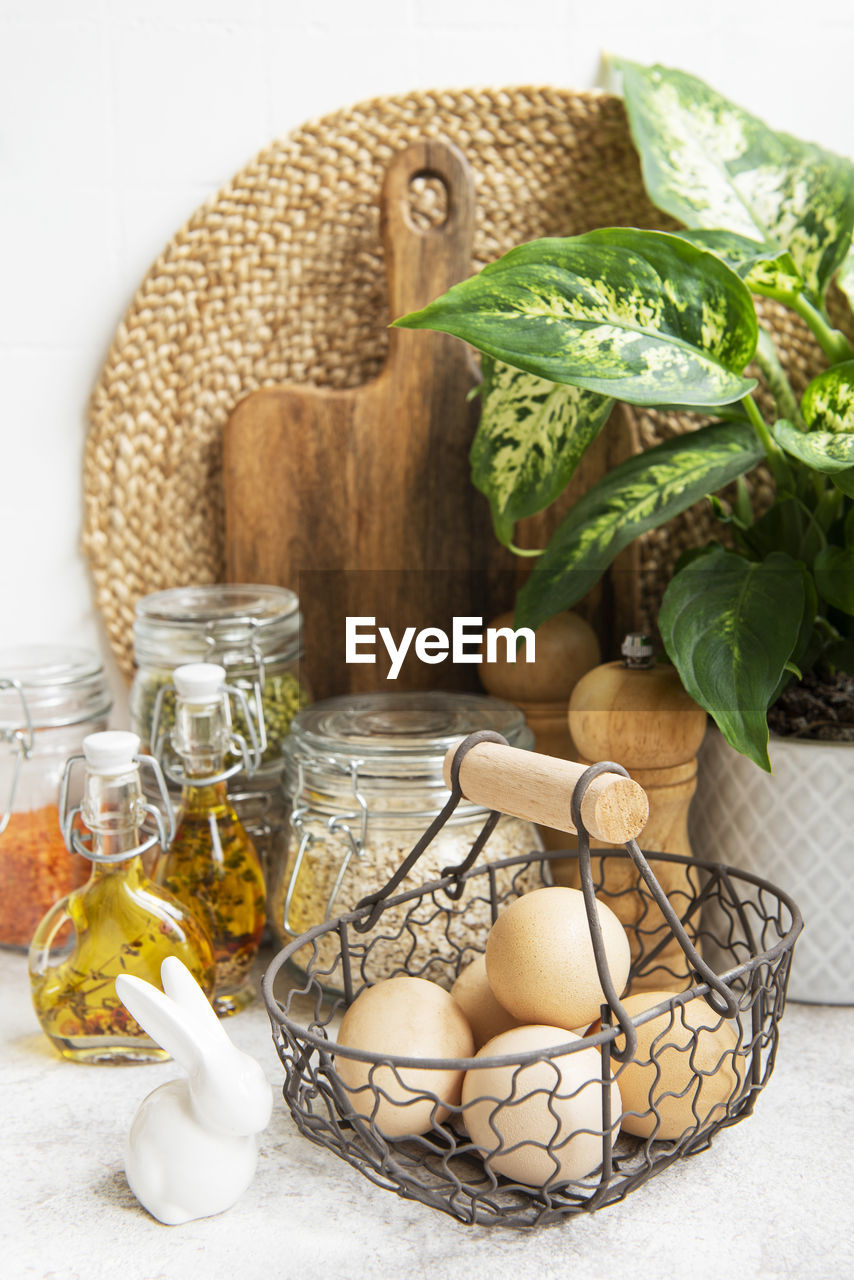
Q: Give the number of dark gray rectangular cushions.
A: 0